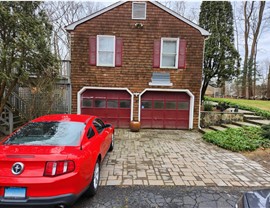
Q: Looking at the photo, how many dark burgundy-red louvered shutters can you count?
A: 4